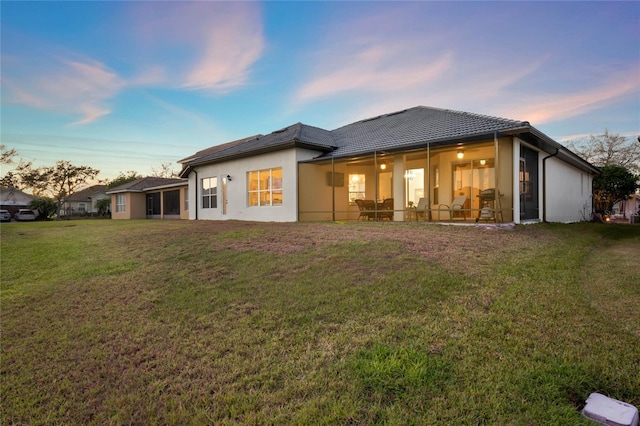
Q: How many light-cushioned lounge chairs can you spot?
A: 2